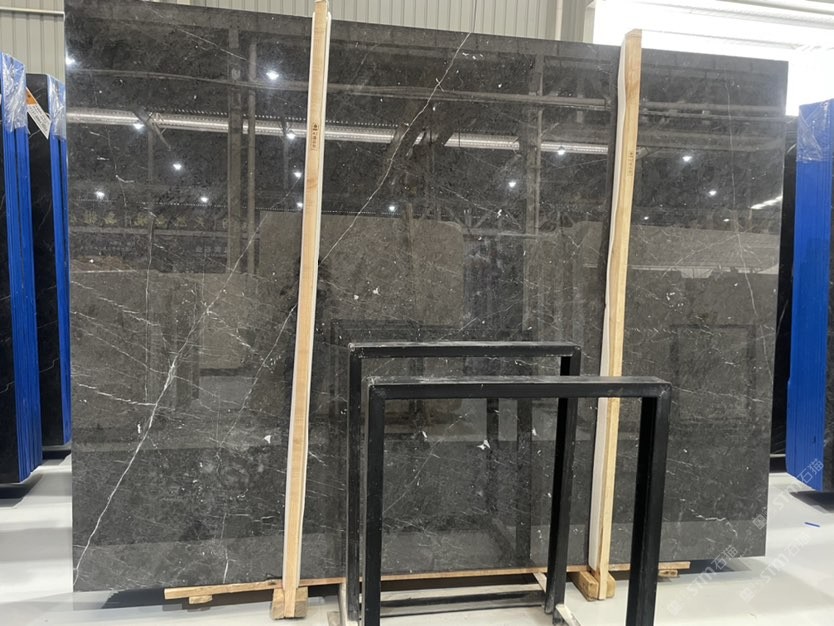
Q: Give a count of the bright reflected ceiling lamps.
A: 14